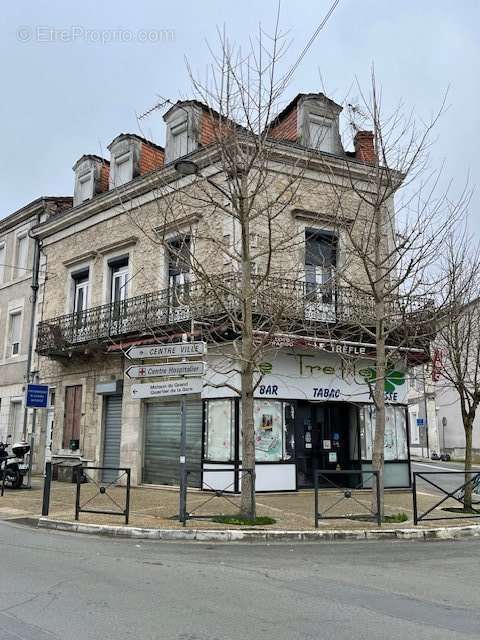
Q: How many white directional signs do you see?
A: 3